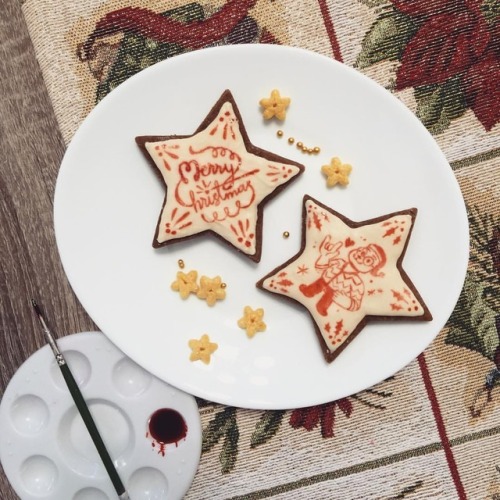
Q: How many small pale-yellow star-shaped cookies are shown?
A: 6